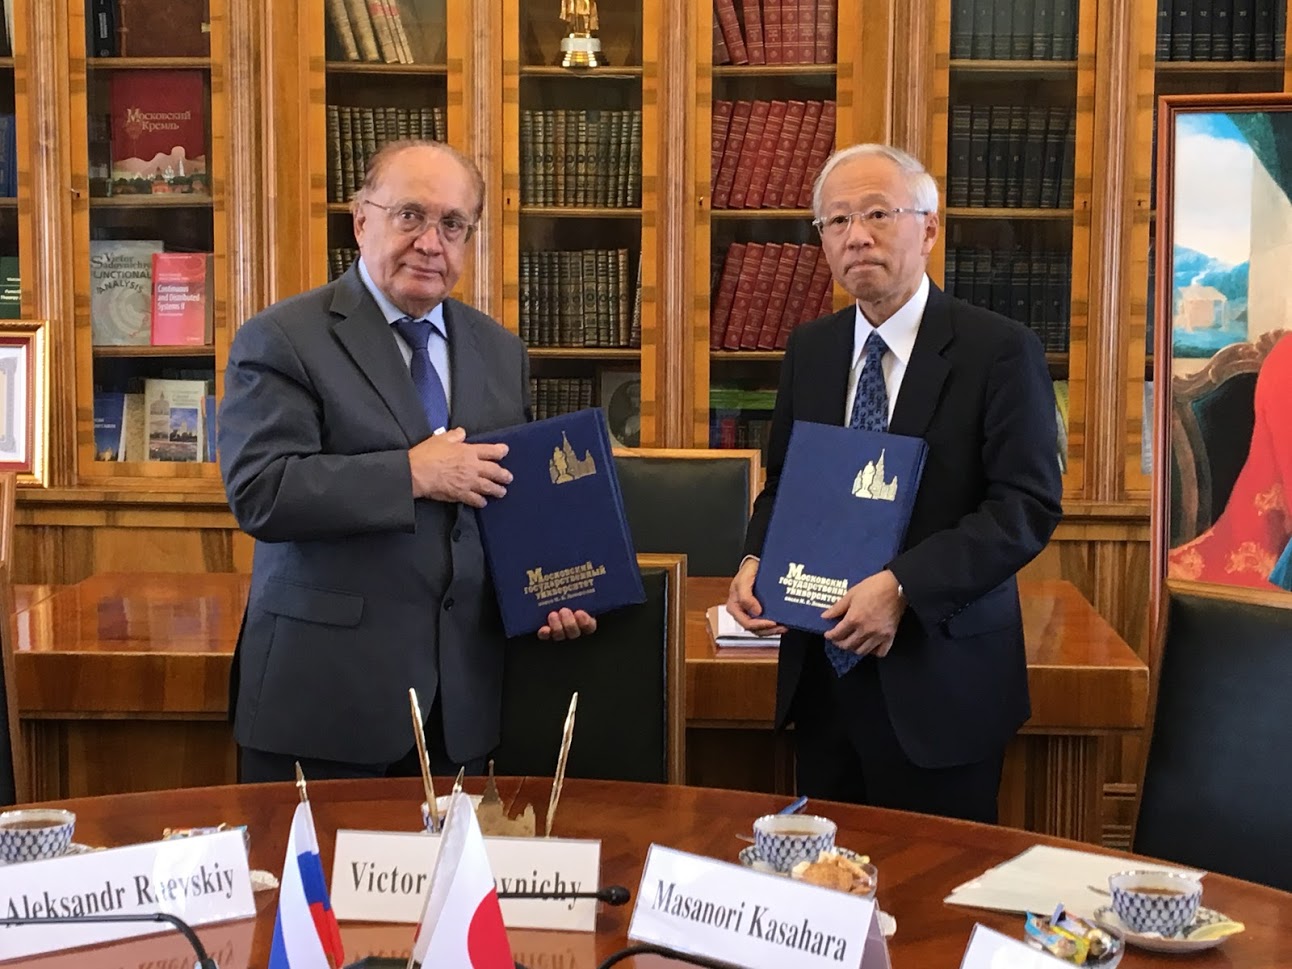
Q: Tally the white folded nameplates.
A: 4